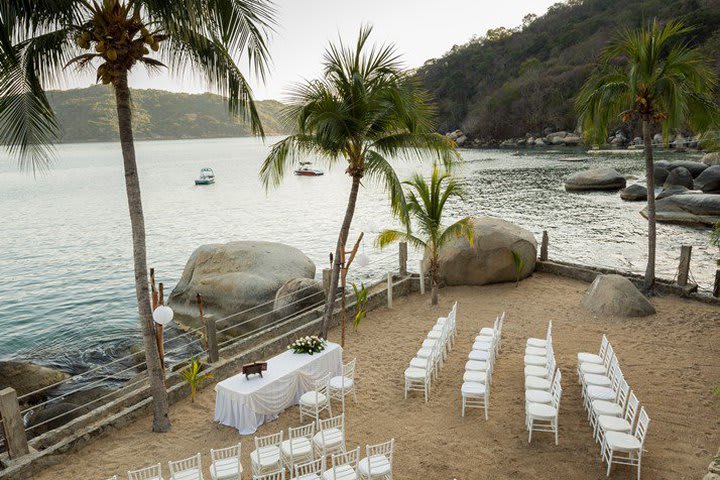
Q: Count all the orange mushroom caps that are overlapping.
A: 0